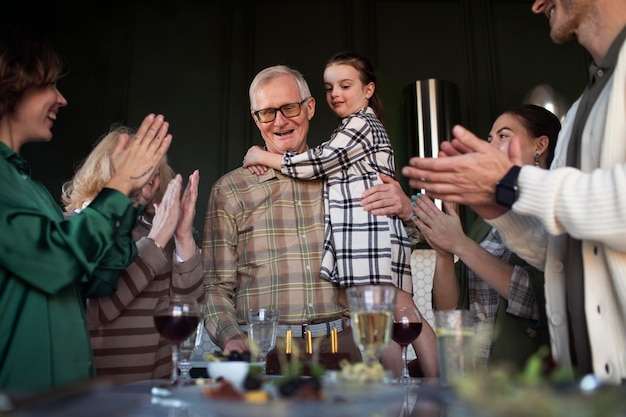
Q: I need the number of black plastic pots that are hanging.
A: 0